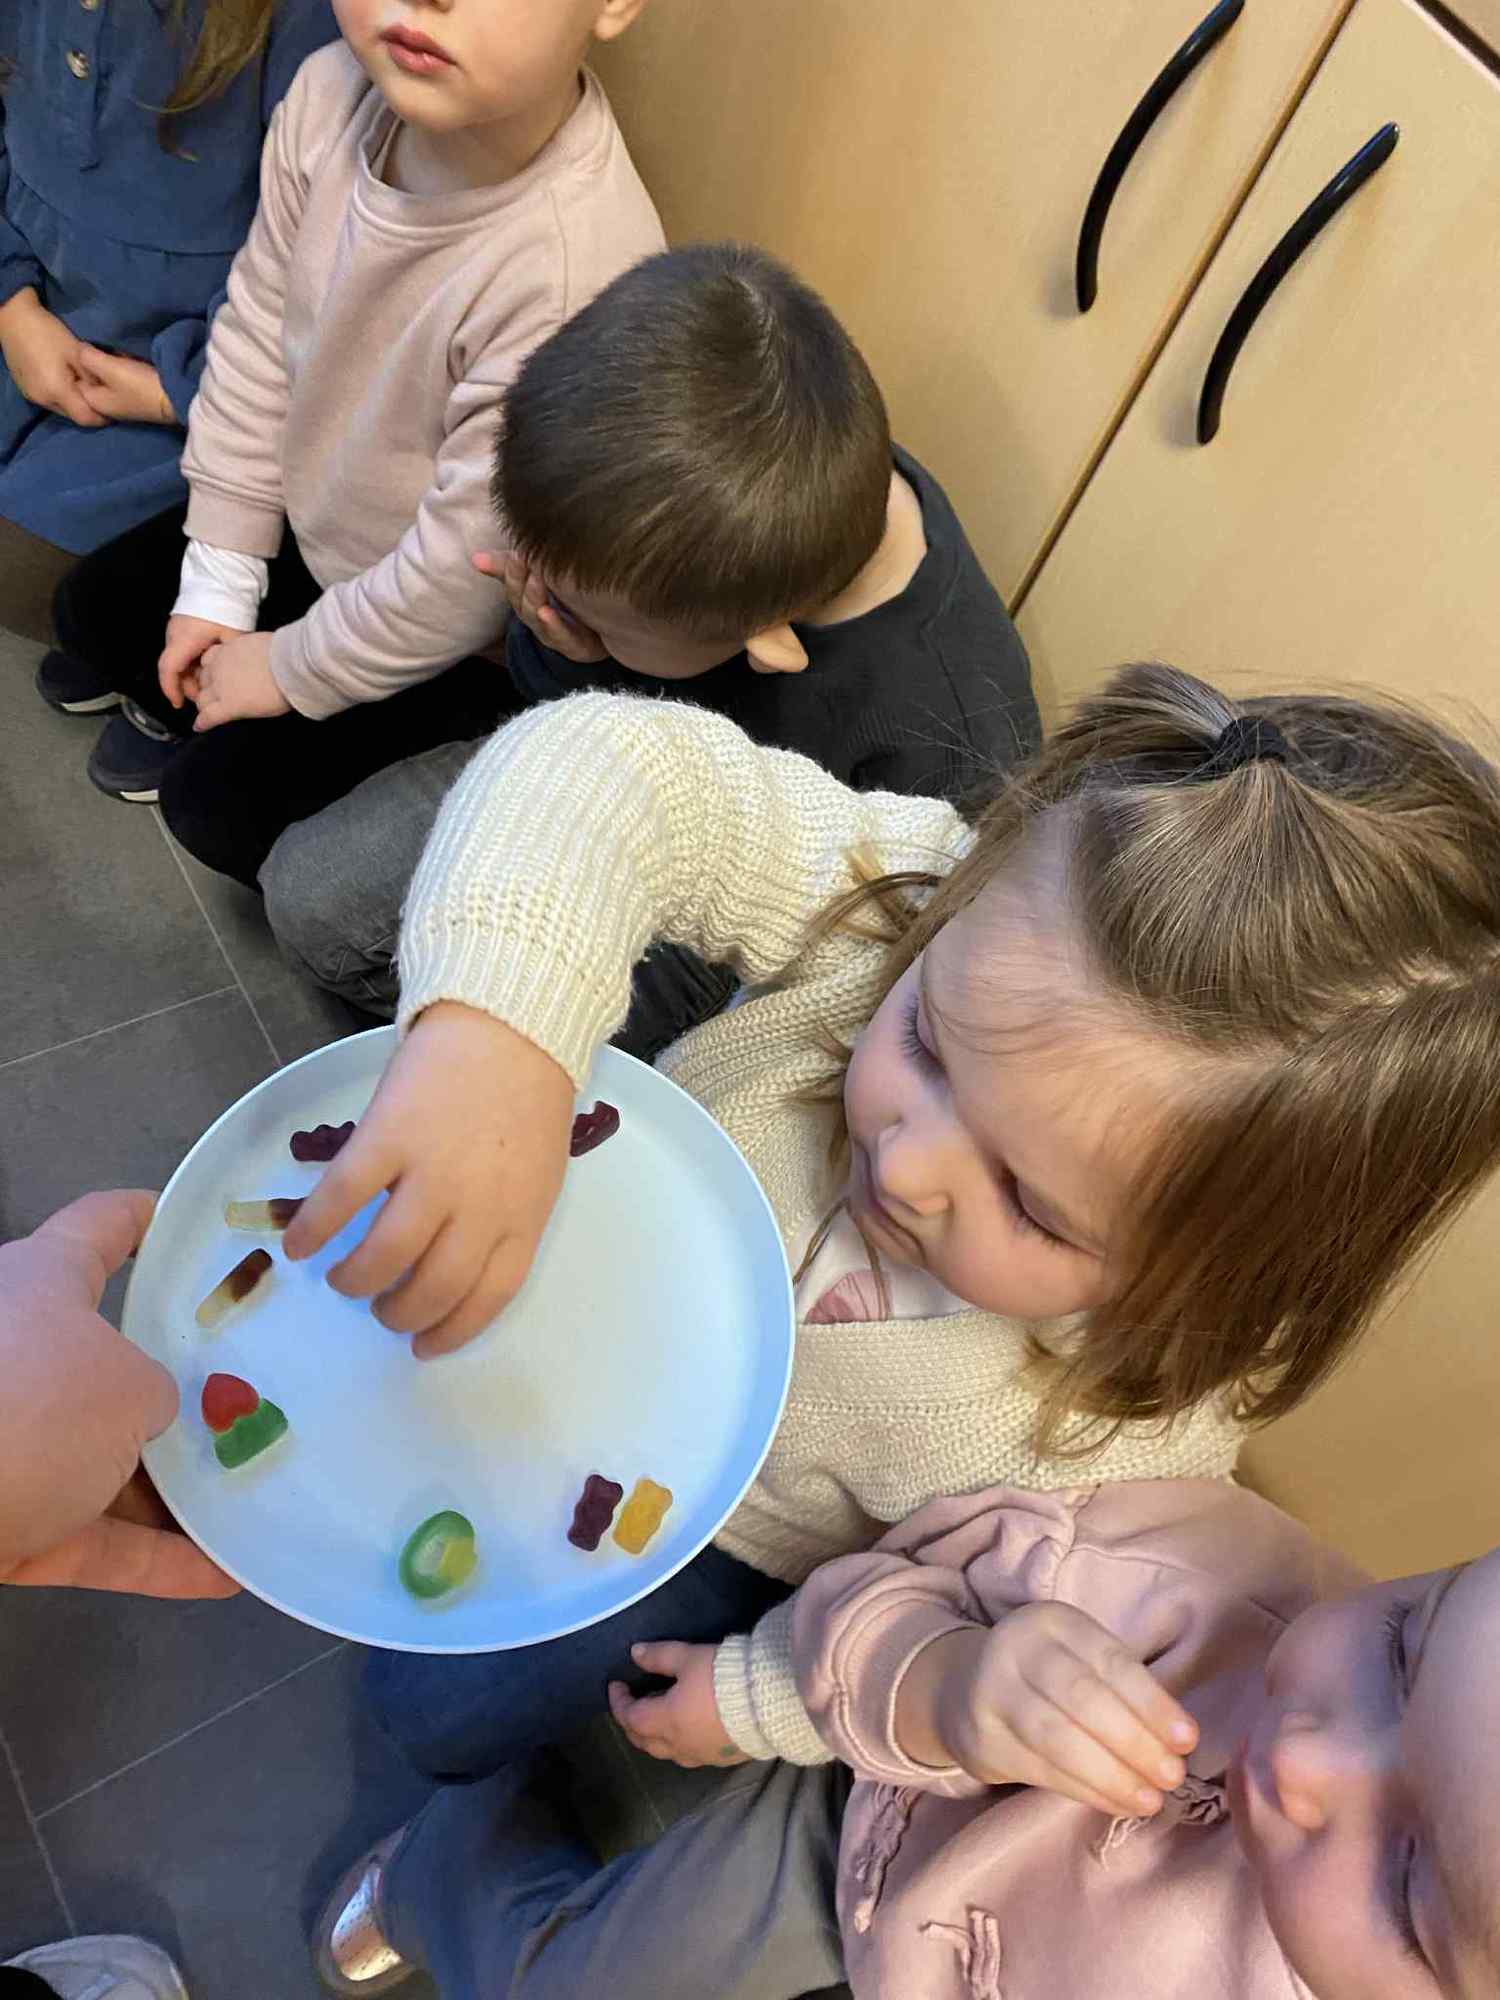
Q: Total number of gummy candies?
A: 8